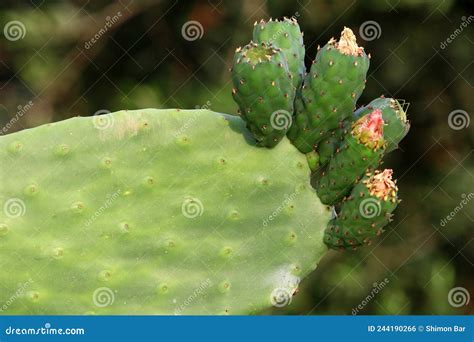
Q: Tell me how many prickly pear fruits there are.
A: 6